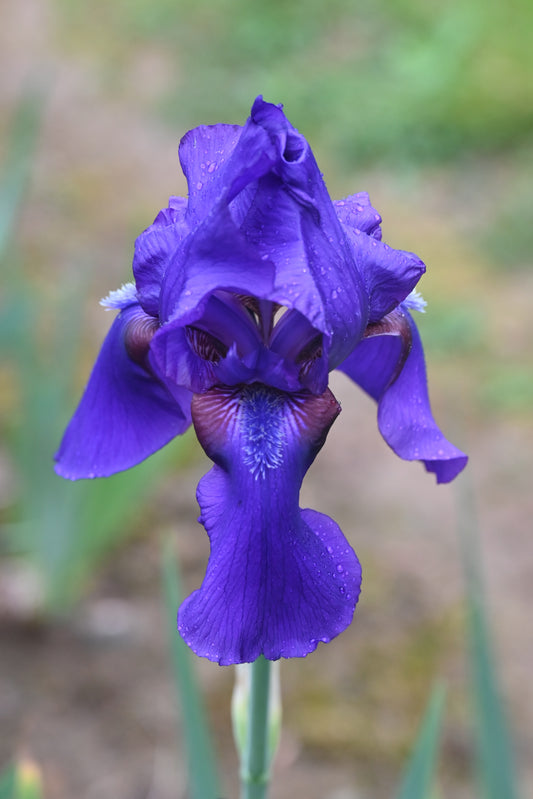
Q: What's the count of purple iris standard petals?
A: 3